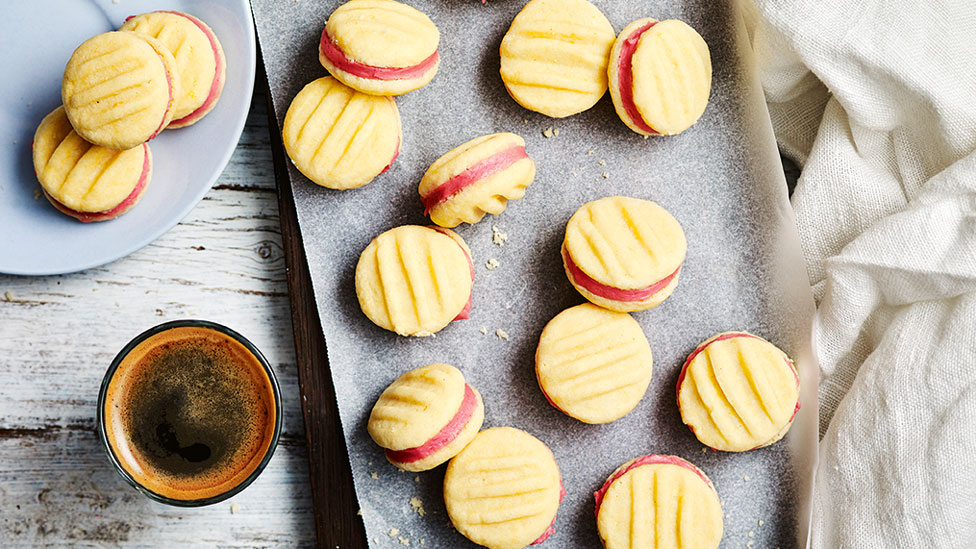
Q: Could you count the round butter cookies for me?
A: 15